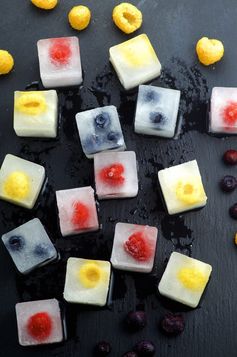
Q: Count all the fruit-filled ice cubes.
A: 15